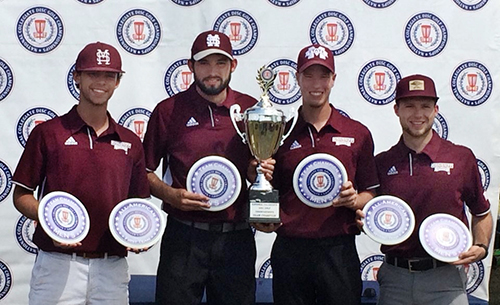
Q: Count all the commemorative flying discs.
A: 6